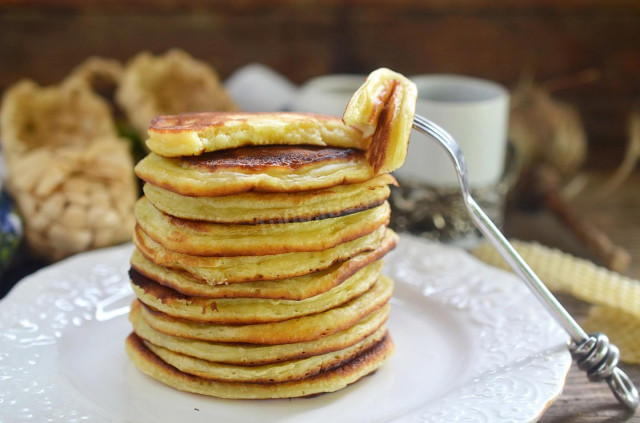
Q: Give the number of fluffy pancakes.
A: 11